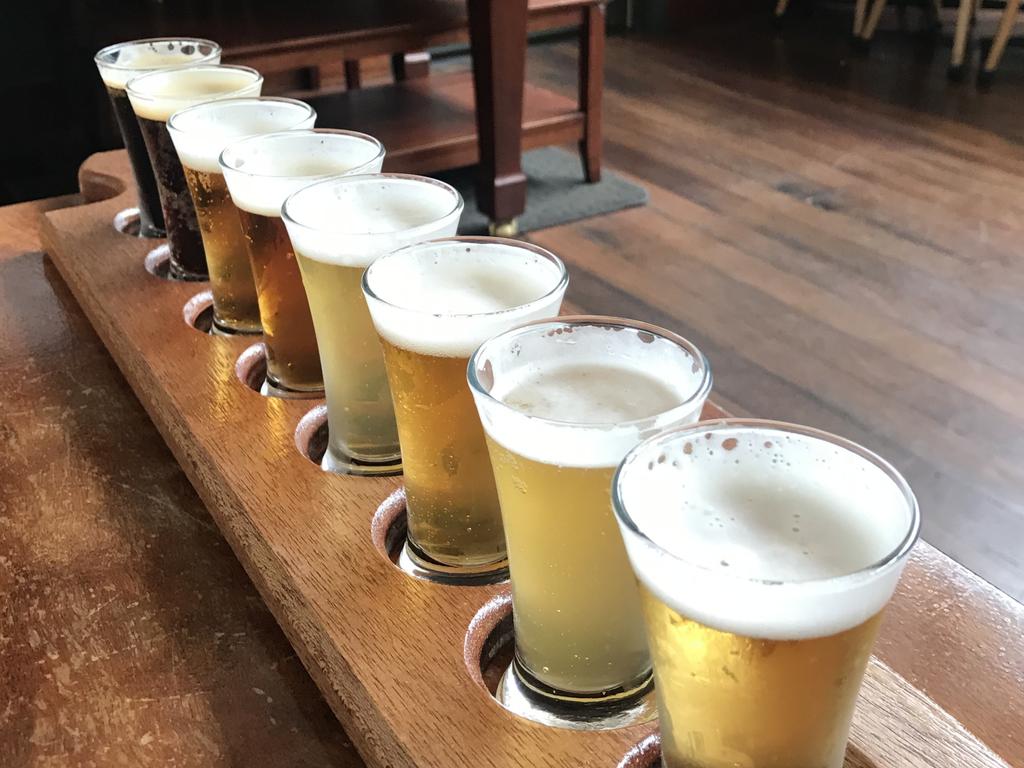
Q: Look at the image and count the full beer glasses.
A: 8